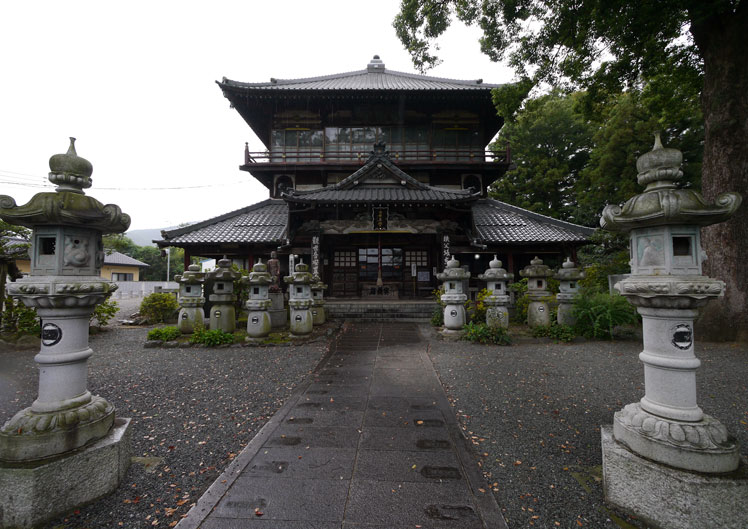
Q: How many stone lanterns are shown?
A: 11